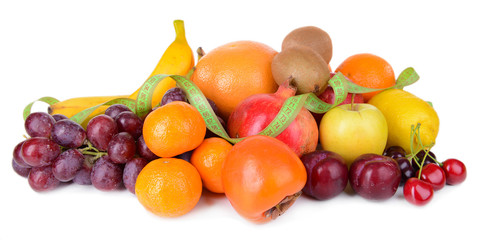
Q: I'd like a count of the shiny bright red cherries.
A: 3